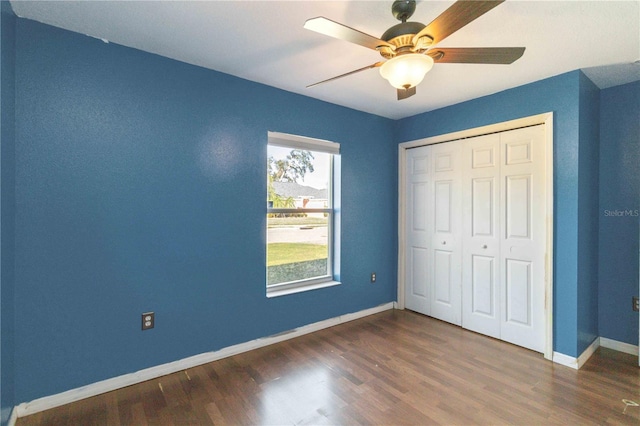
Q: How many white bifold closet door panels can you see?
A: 4